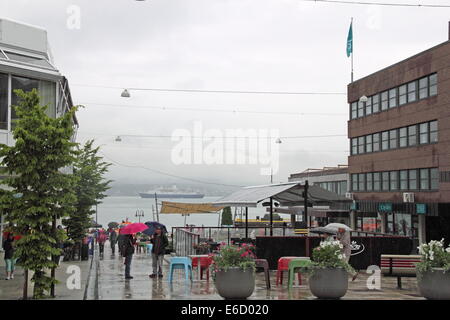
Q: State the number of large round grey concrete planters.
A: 3